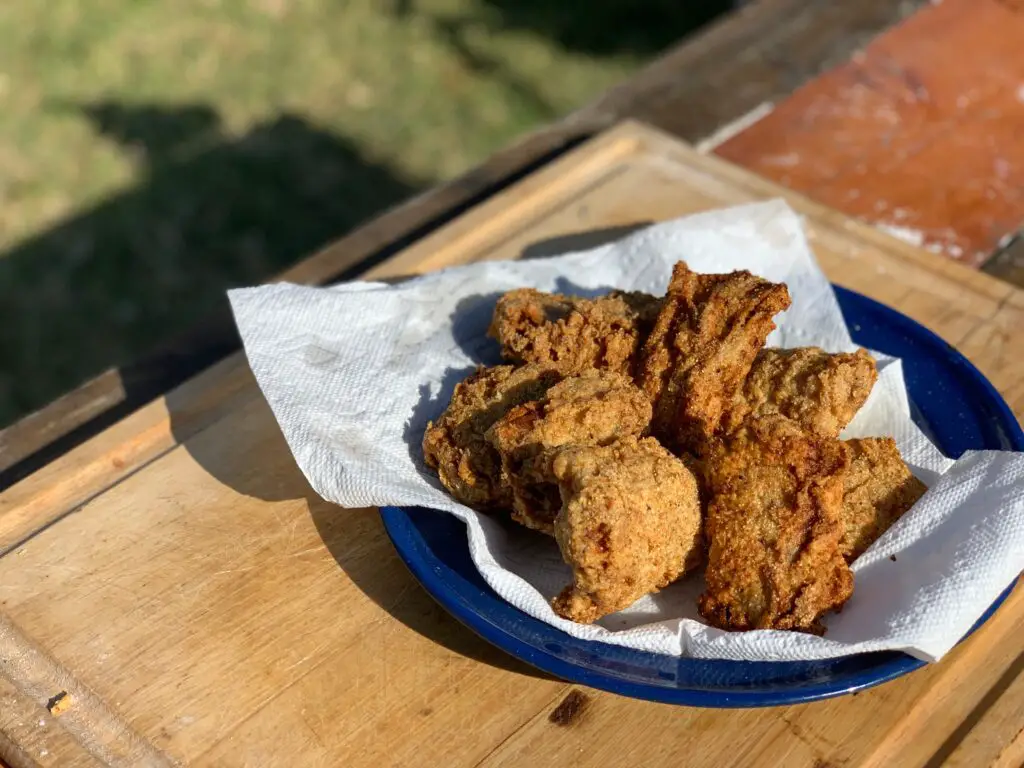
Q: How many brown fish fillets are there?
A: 8